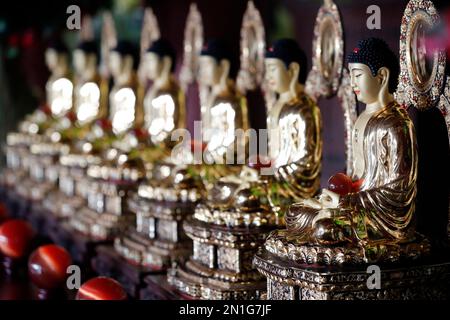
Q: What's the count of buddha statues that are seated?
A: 7